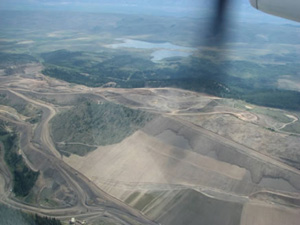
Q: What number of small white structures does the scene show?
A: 2